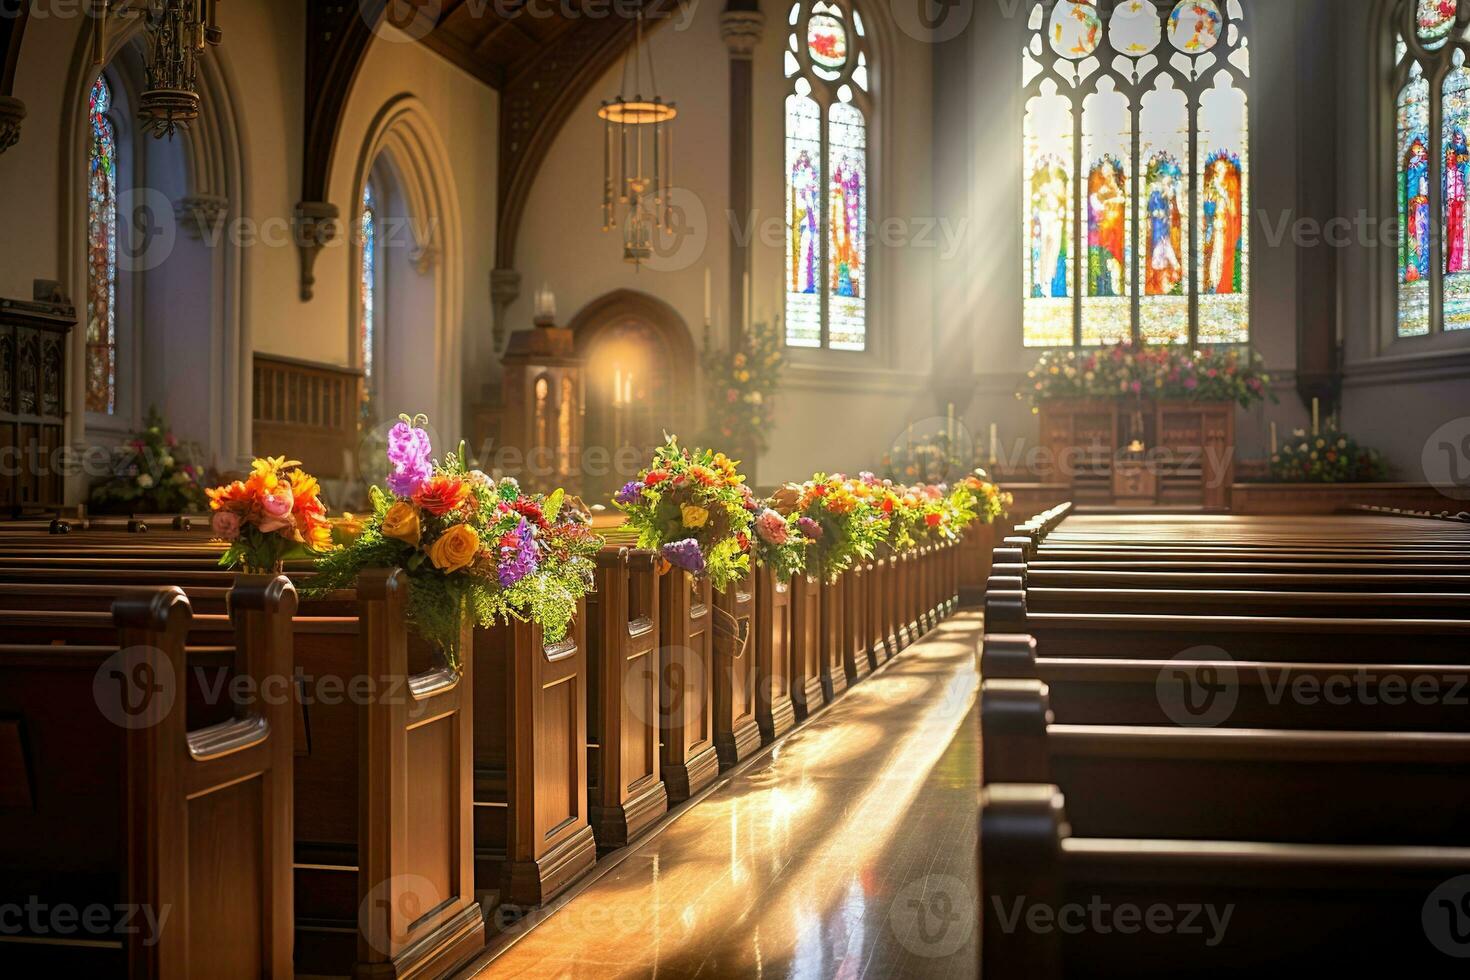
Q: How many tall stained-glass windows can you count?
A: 5